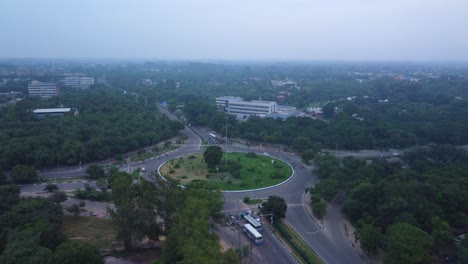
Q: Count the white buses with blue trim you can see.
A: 2